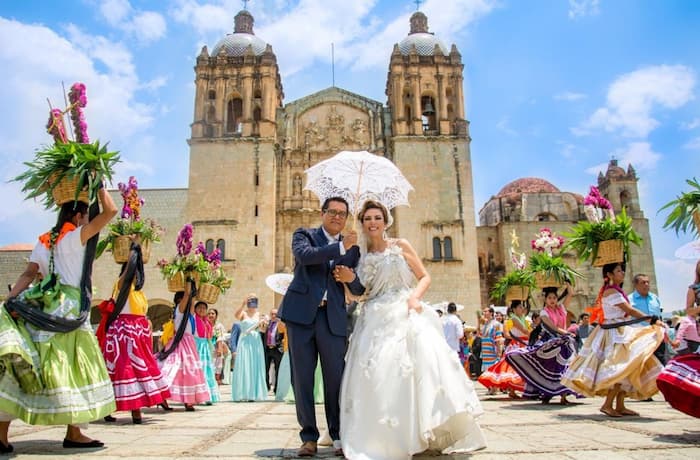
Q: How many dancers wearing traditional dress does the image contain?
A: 8